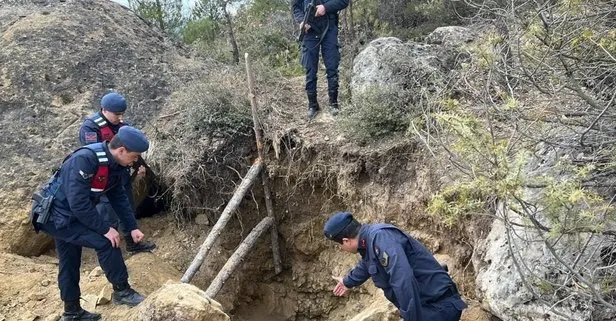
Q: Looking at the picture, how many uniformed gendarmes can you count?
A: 4